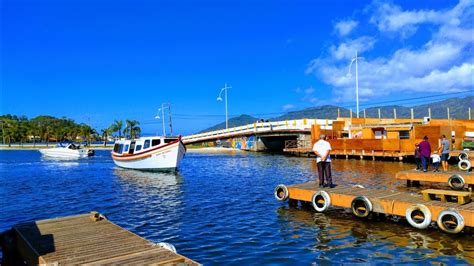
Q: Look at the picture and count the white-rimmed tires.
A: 8